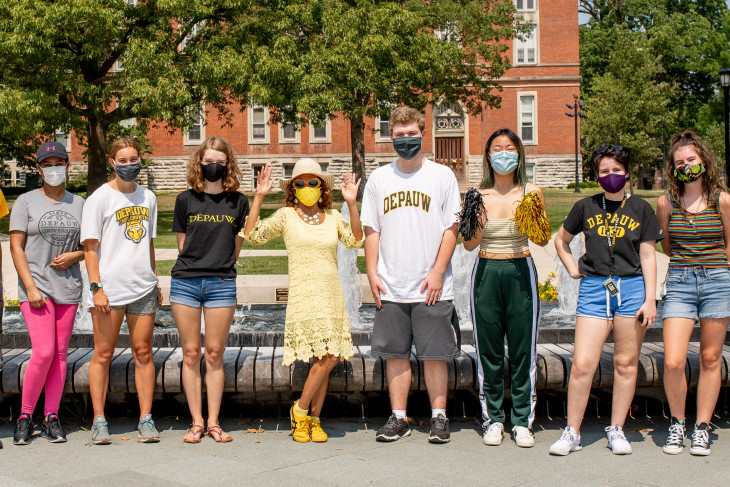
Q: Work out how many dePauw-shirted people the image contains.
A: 5